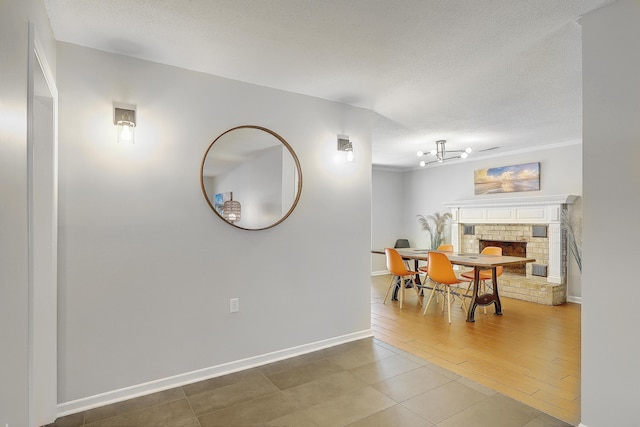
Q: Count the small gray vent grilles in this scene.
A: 3